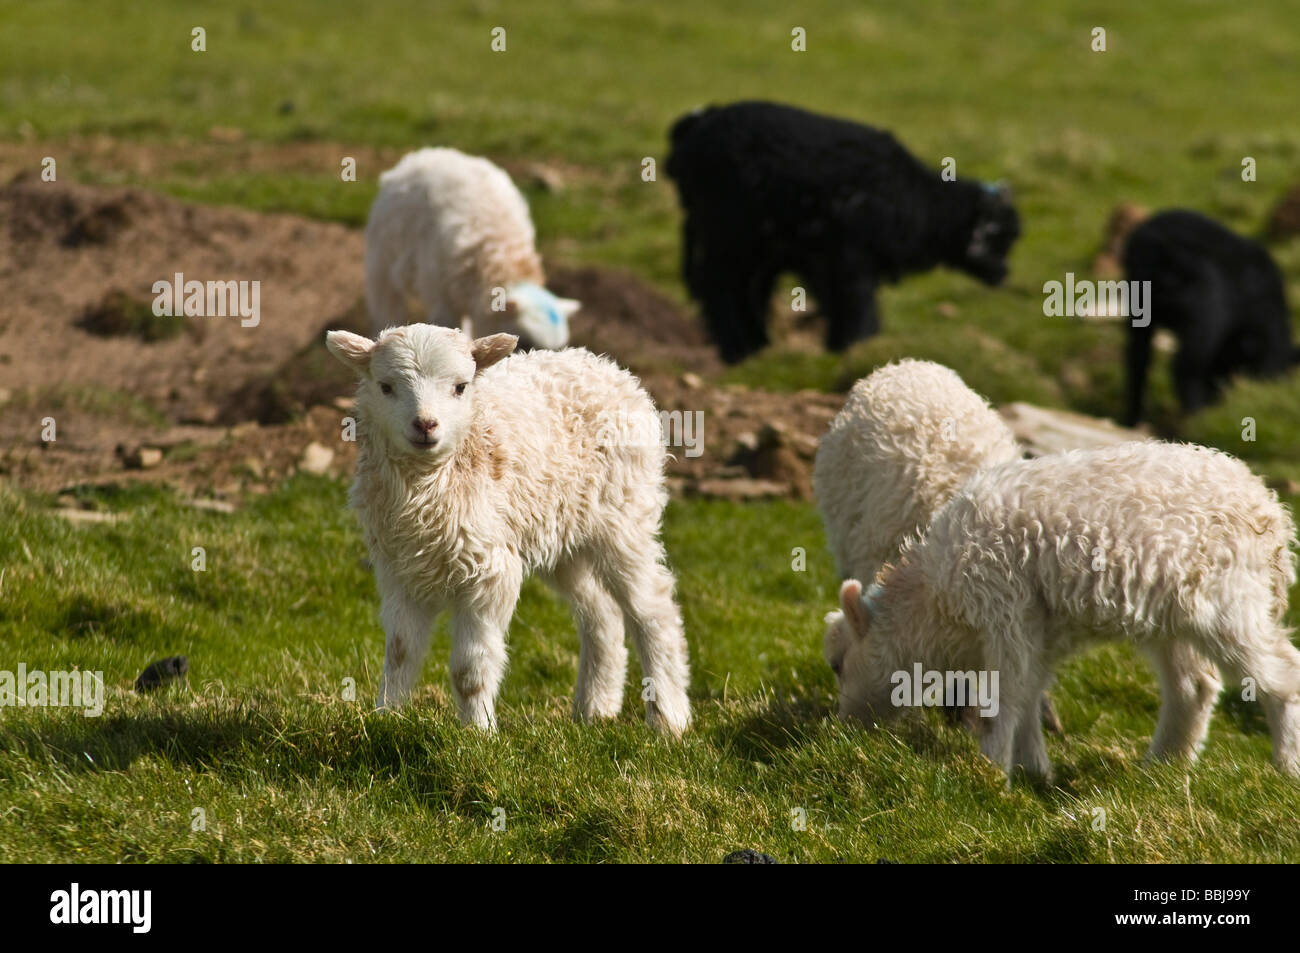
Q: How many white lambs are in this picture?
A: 4